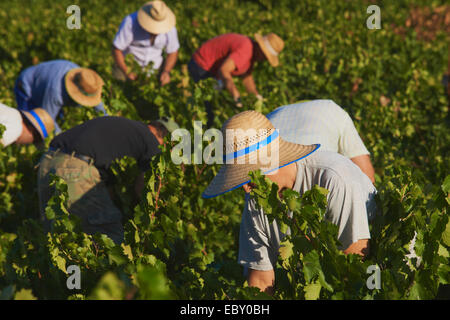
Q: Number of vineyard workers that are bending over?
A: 7